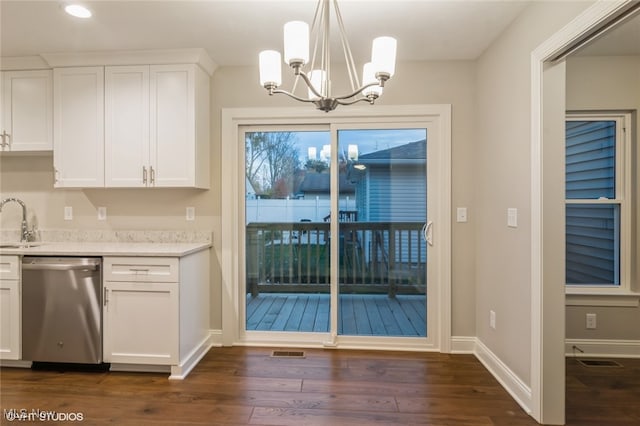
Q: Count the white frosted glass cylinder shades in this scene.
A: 5